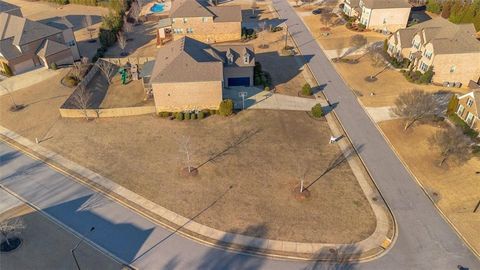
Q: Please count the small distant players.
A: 0